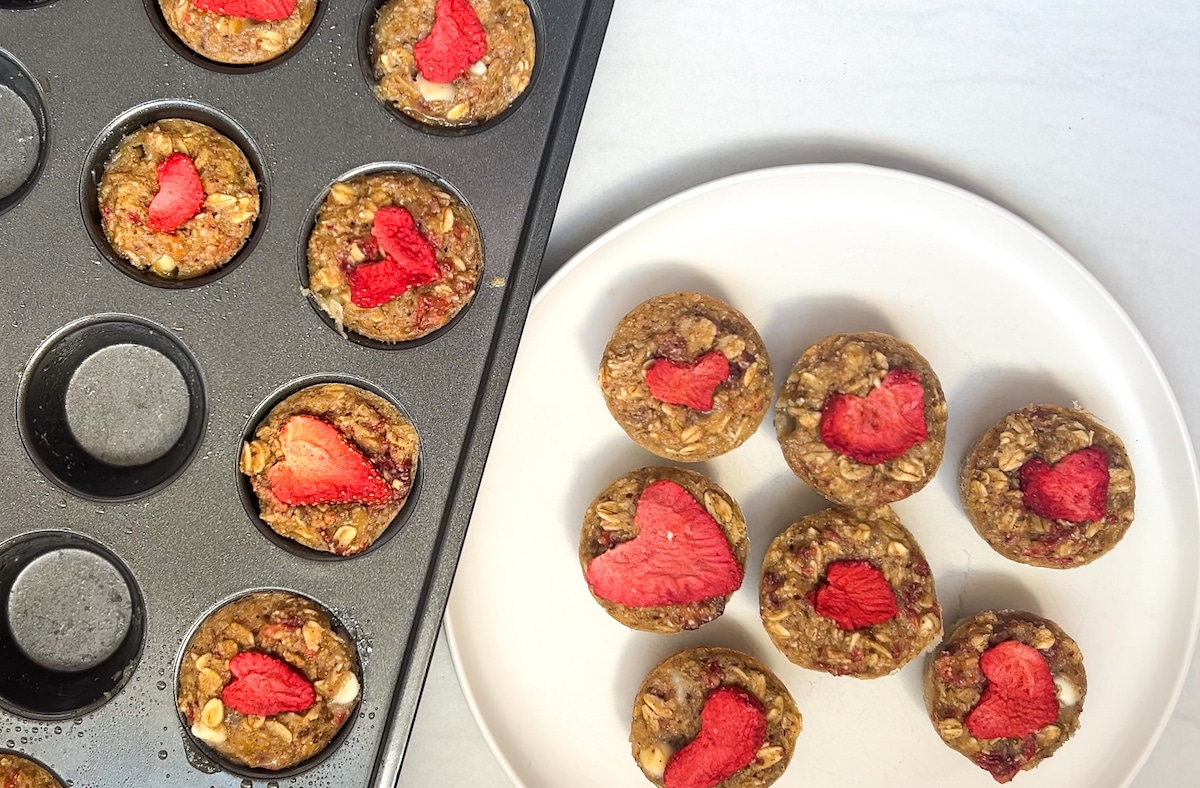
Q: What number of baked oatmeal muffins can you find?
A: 14